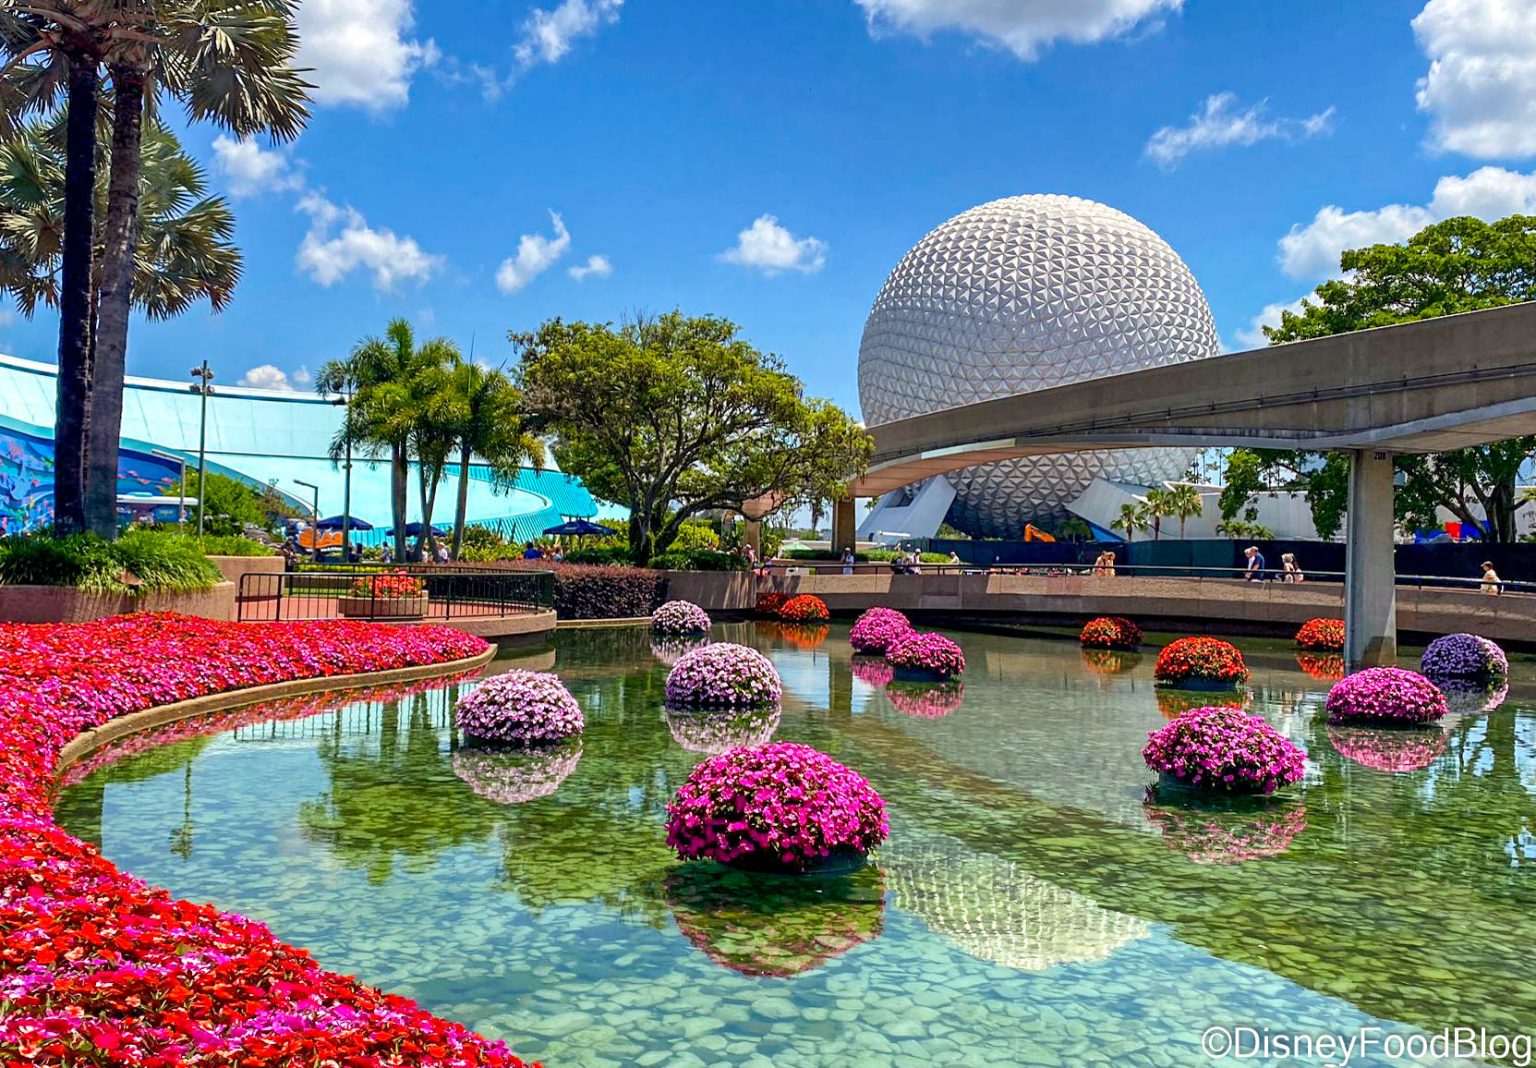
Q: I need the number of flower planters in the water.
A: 14